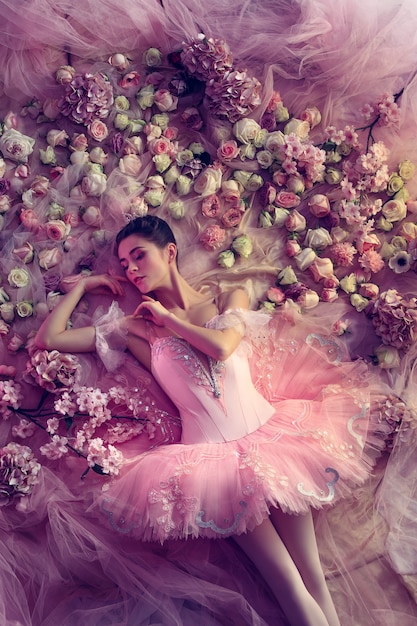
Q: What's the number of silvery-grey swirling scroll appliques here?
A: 5